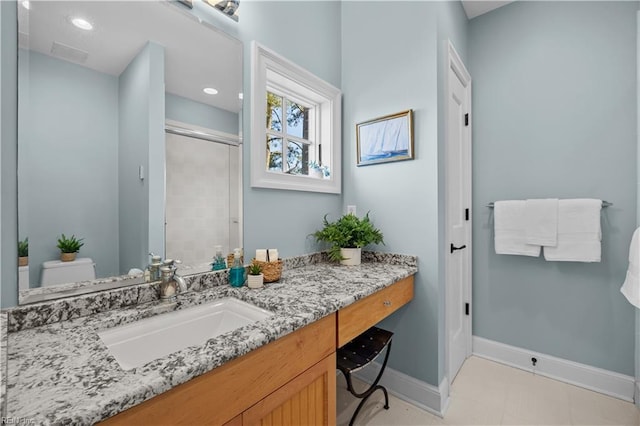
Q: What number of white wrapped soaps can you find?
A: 2